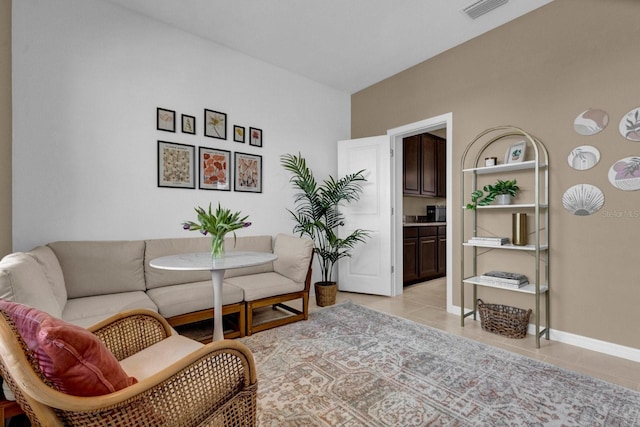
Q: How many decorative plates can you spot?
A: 5